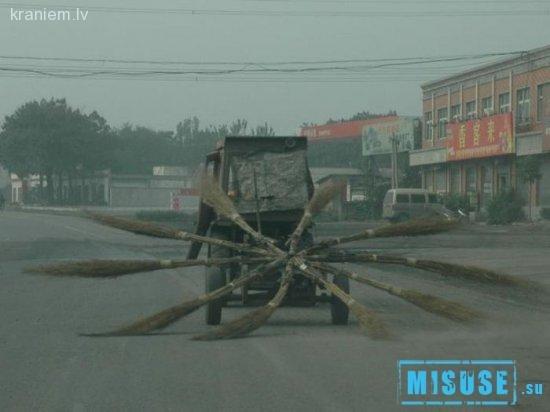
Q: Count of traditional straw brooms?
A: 10